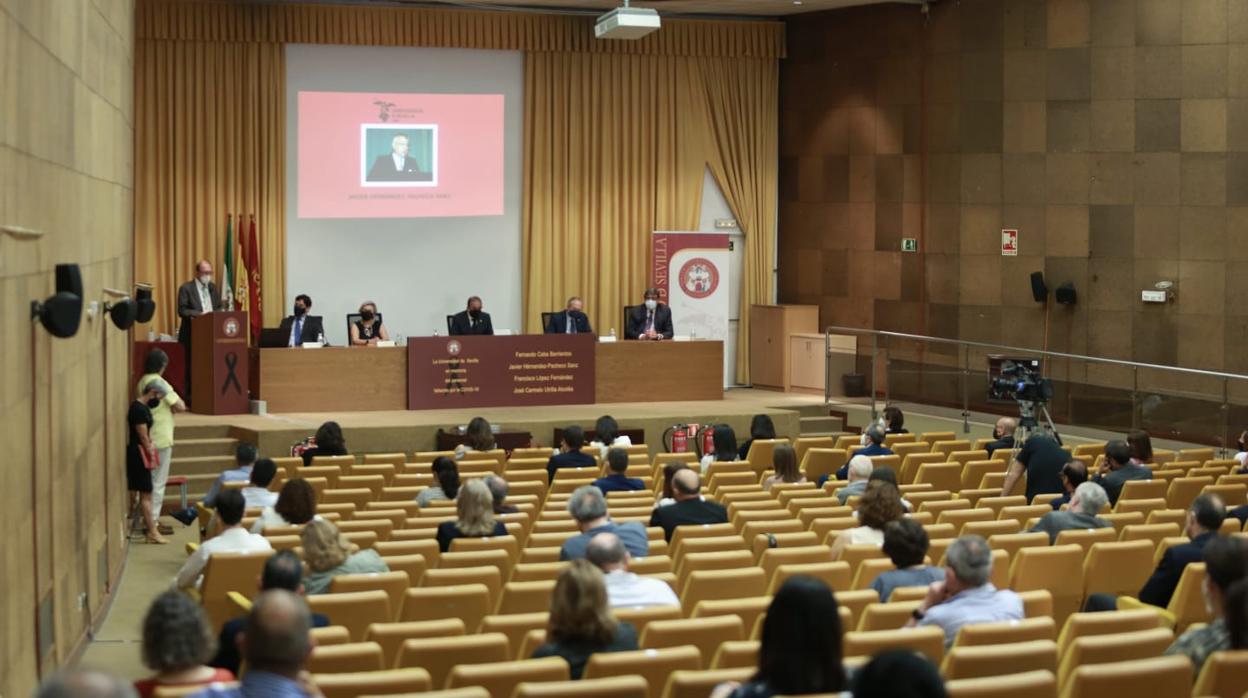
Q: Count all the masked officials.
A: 6